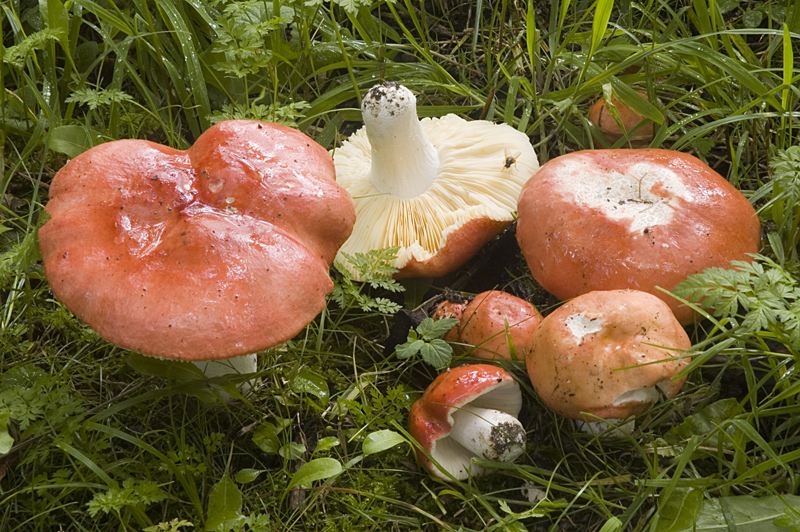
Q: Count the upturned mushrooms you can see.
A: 2